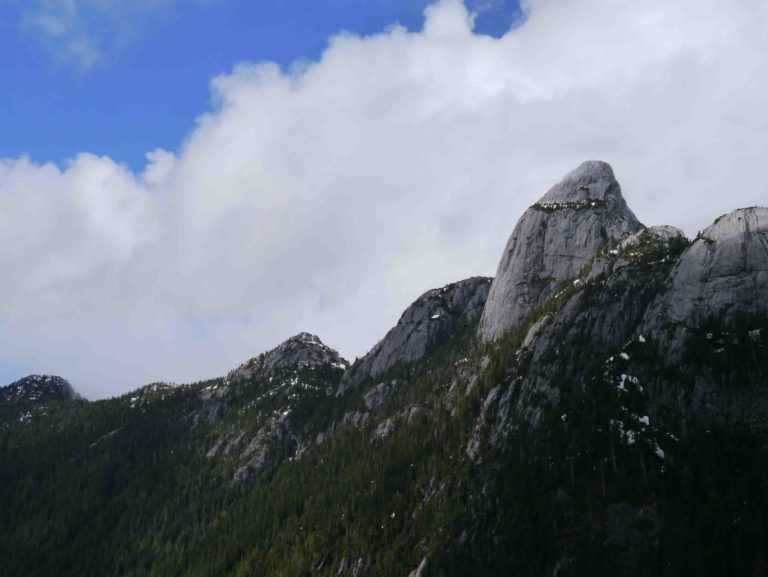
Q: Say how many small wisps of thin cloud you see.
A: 1